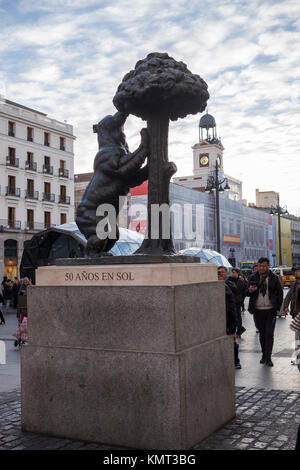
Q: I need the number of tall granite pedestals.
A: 1